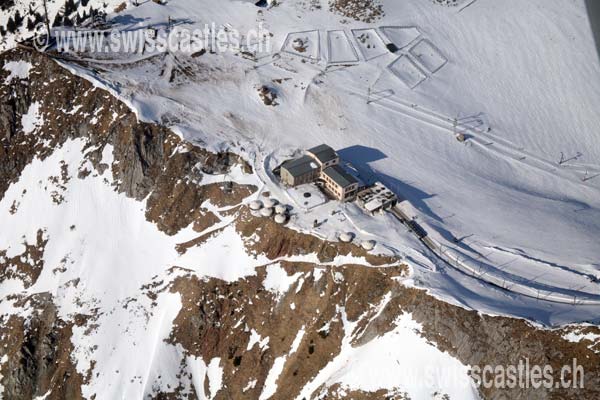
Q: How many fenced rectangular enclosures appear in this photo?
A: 6